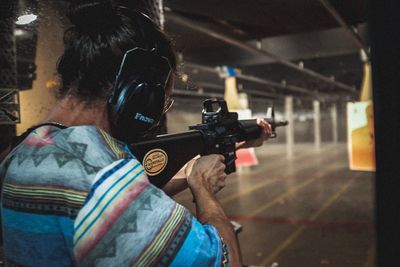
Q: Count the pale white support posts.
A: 3